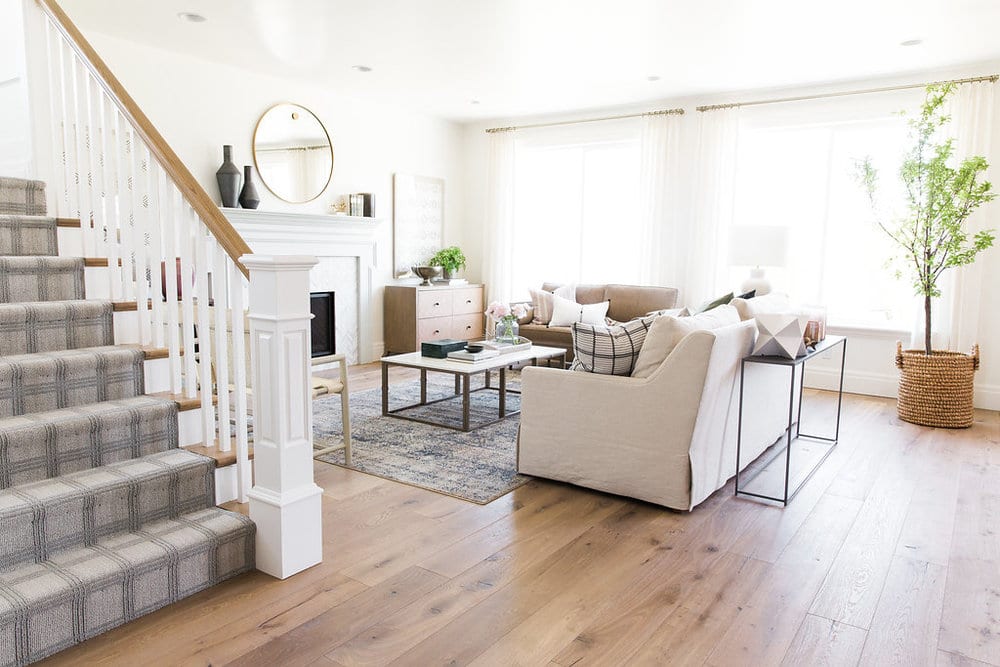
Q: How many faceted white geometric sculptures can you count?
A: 1